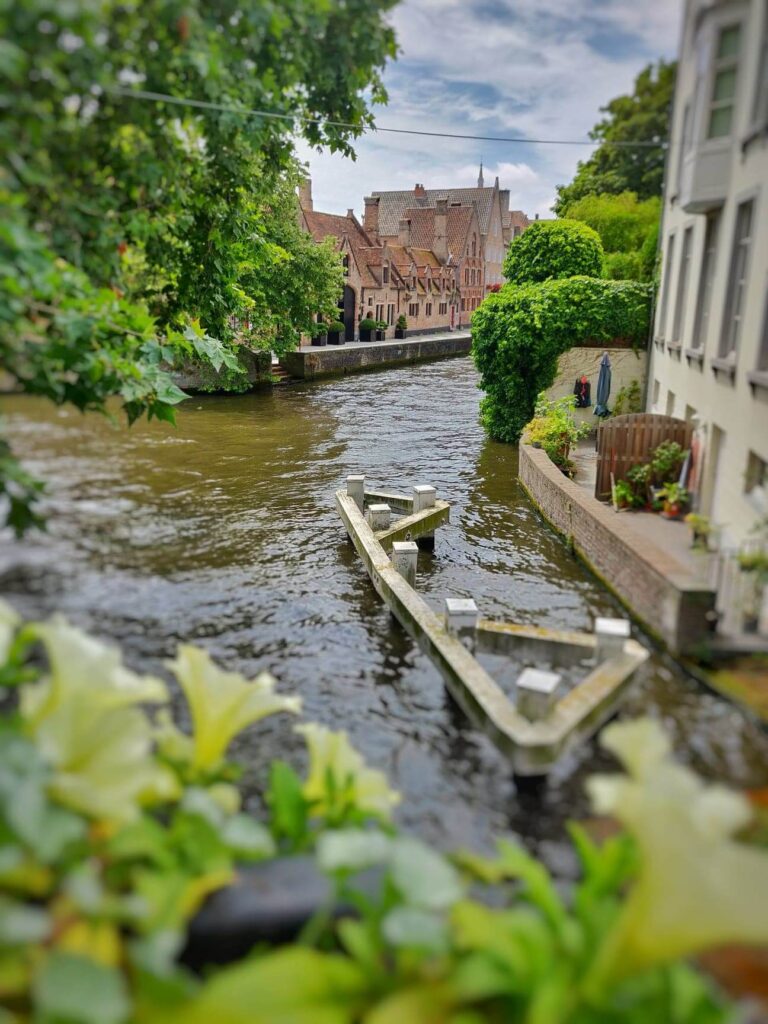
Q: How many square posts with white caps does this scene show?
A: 7